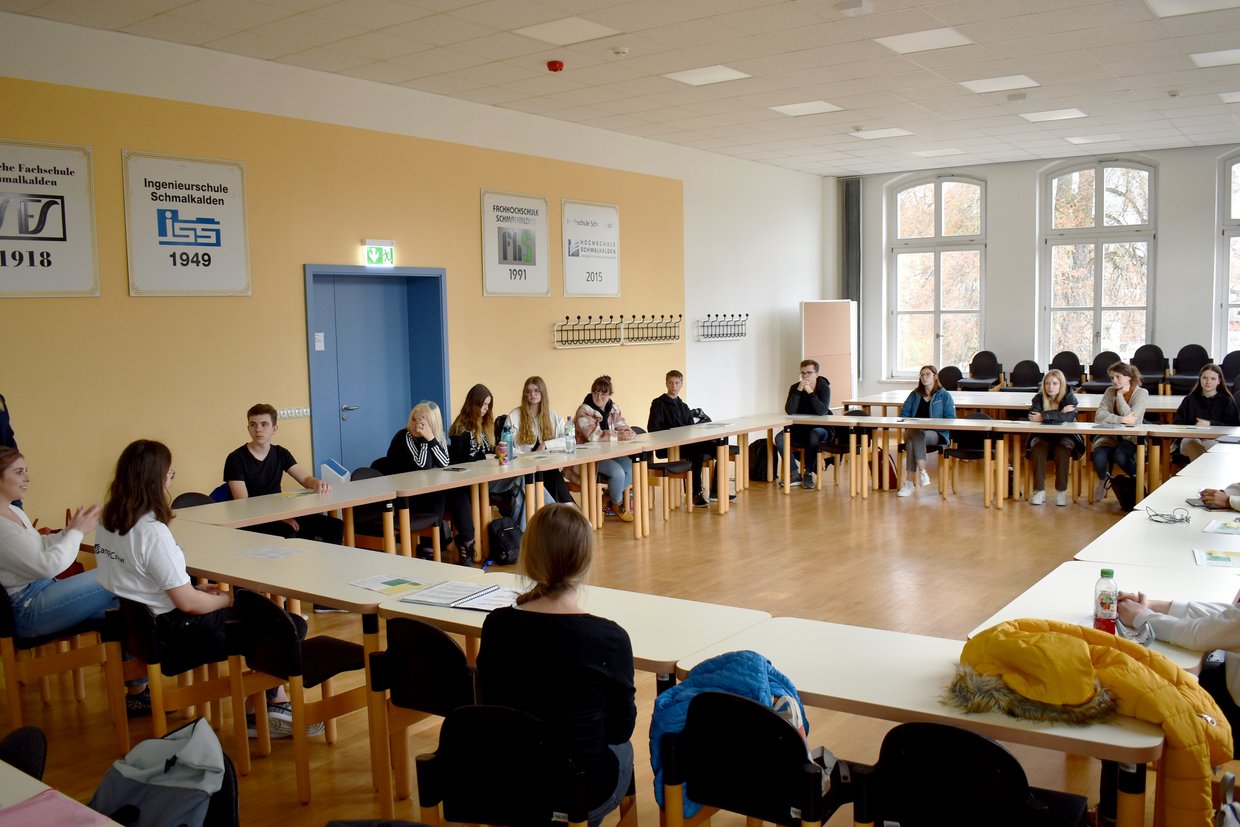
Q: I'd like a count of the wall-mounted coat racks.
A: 3